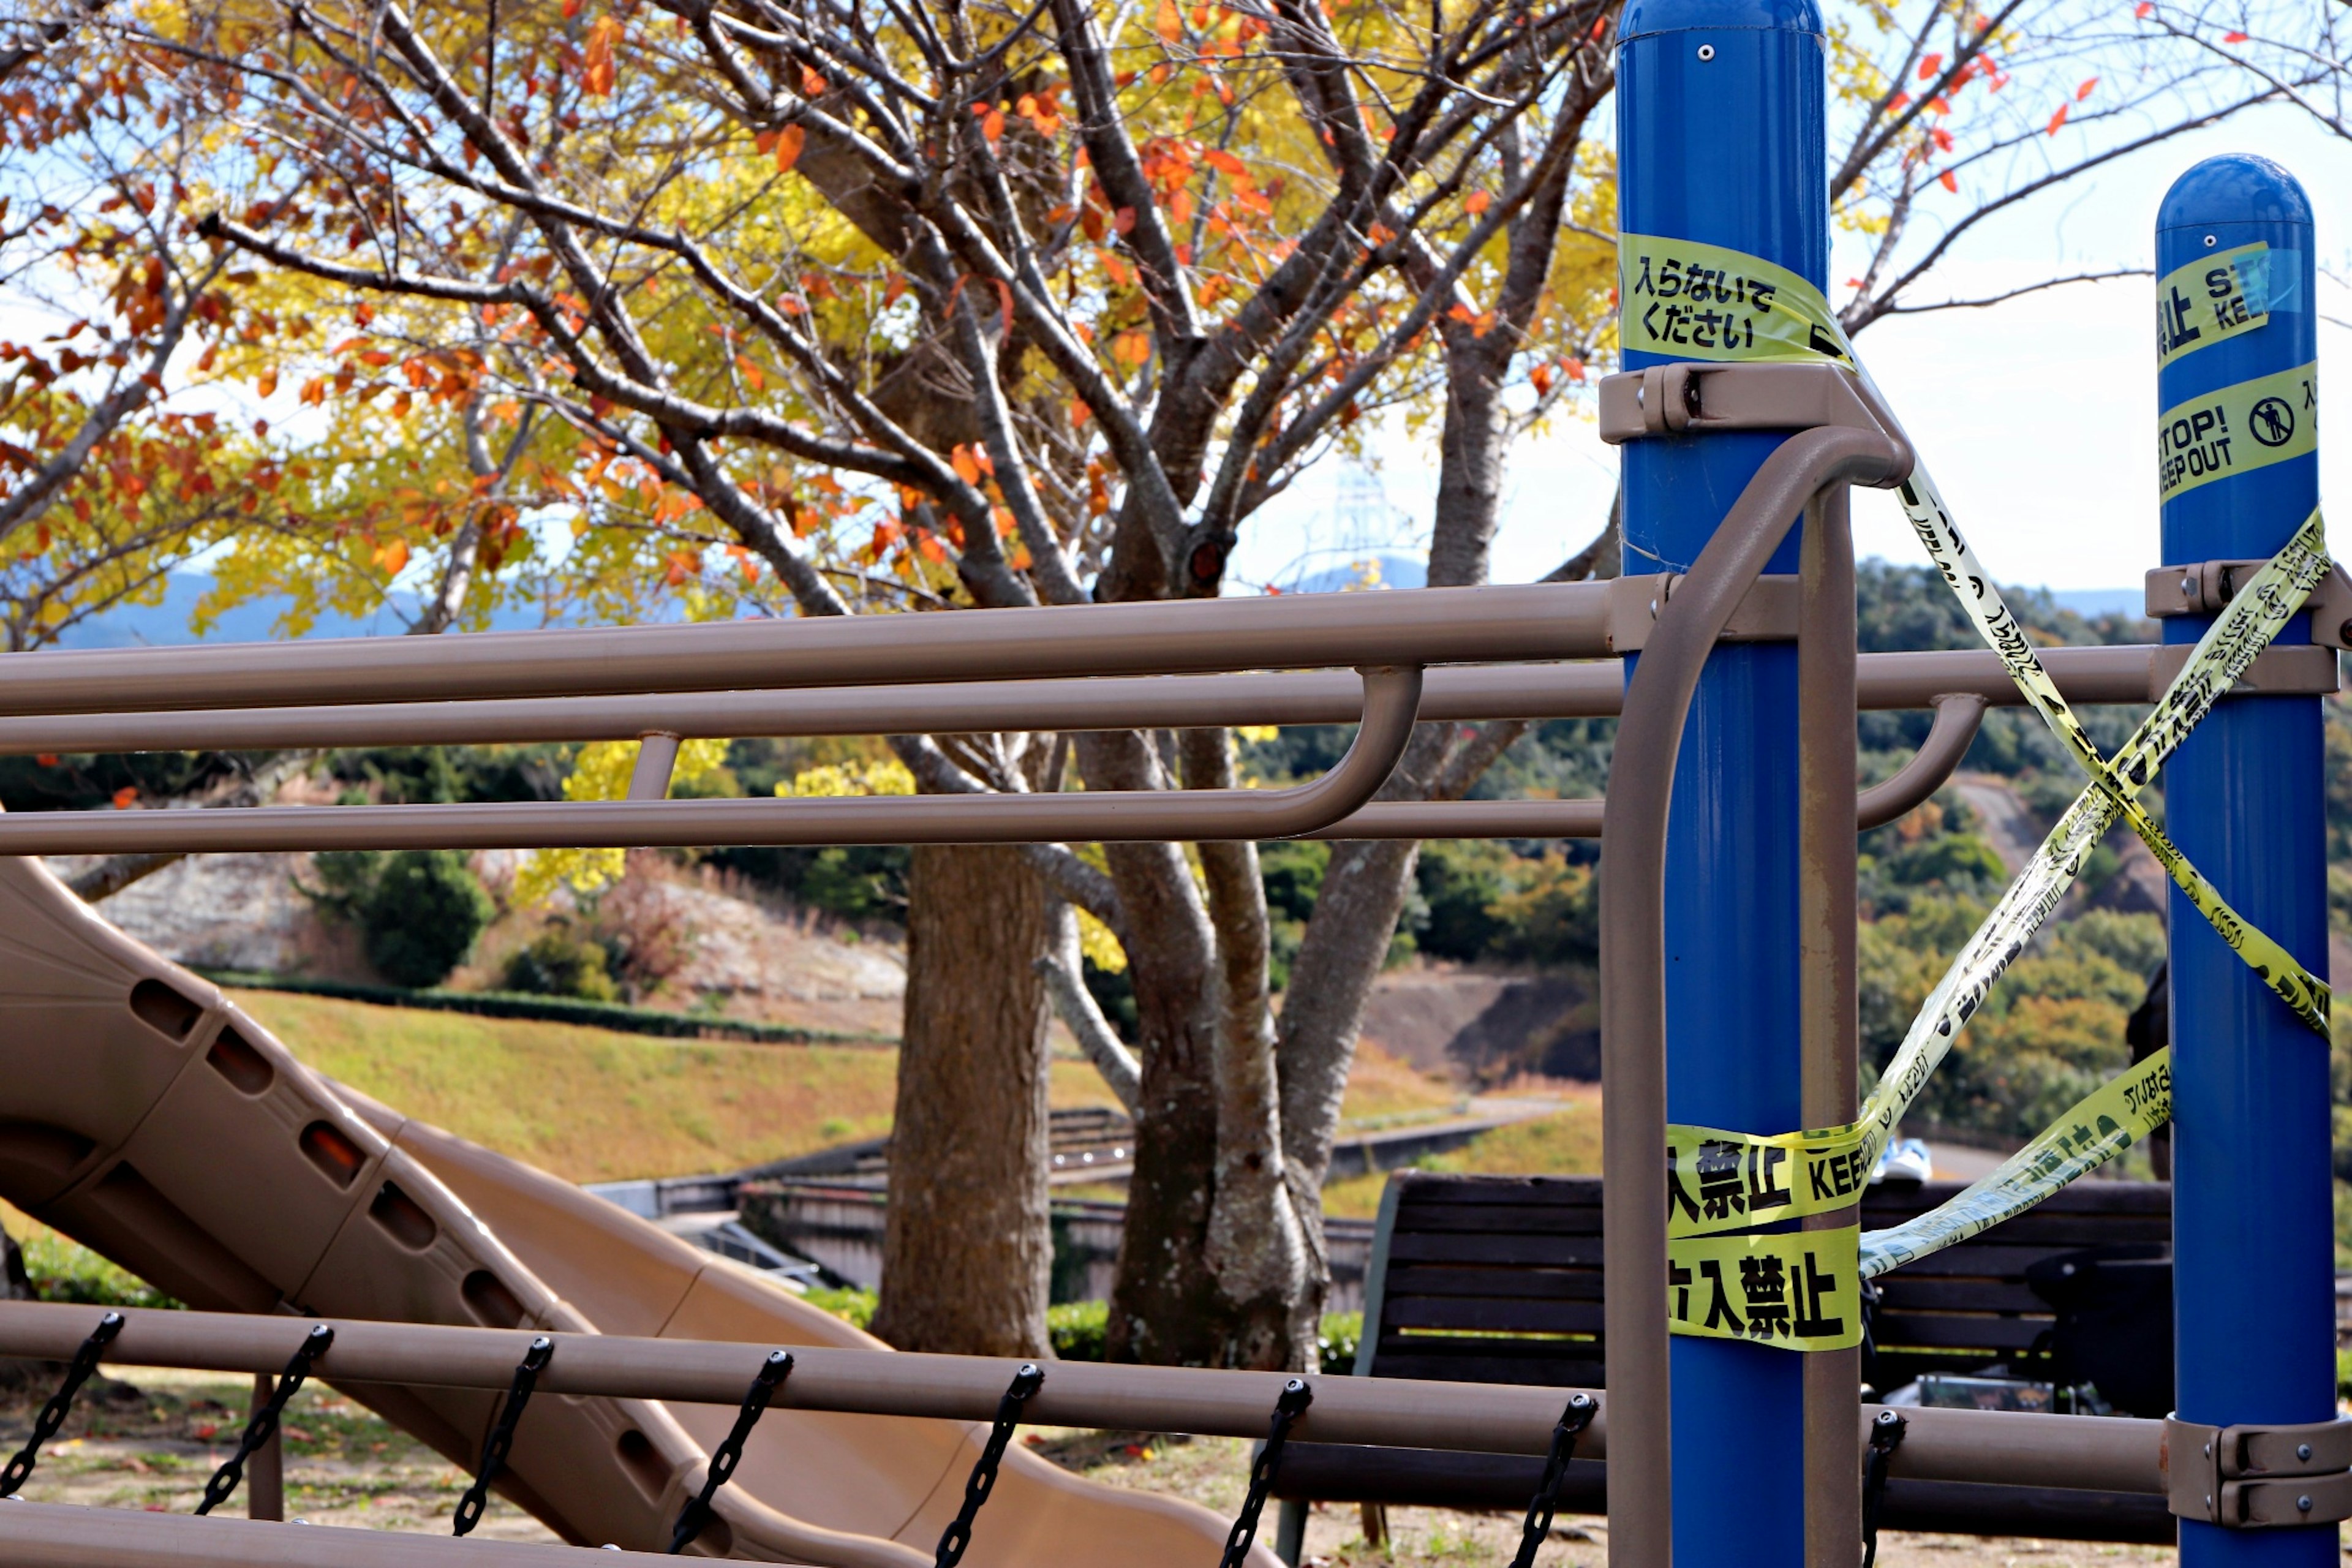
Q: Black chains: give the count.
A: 8